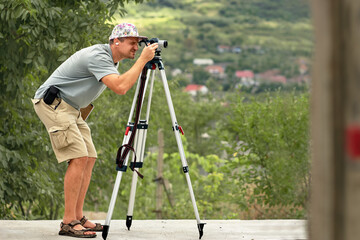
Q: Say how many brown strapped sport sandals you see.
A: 2